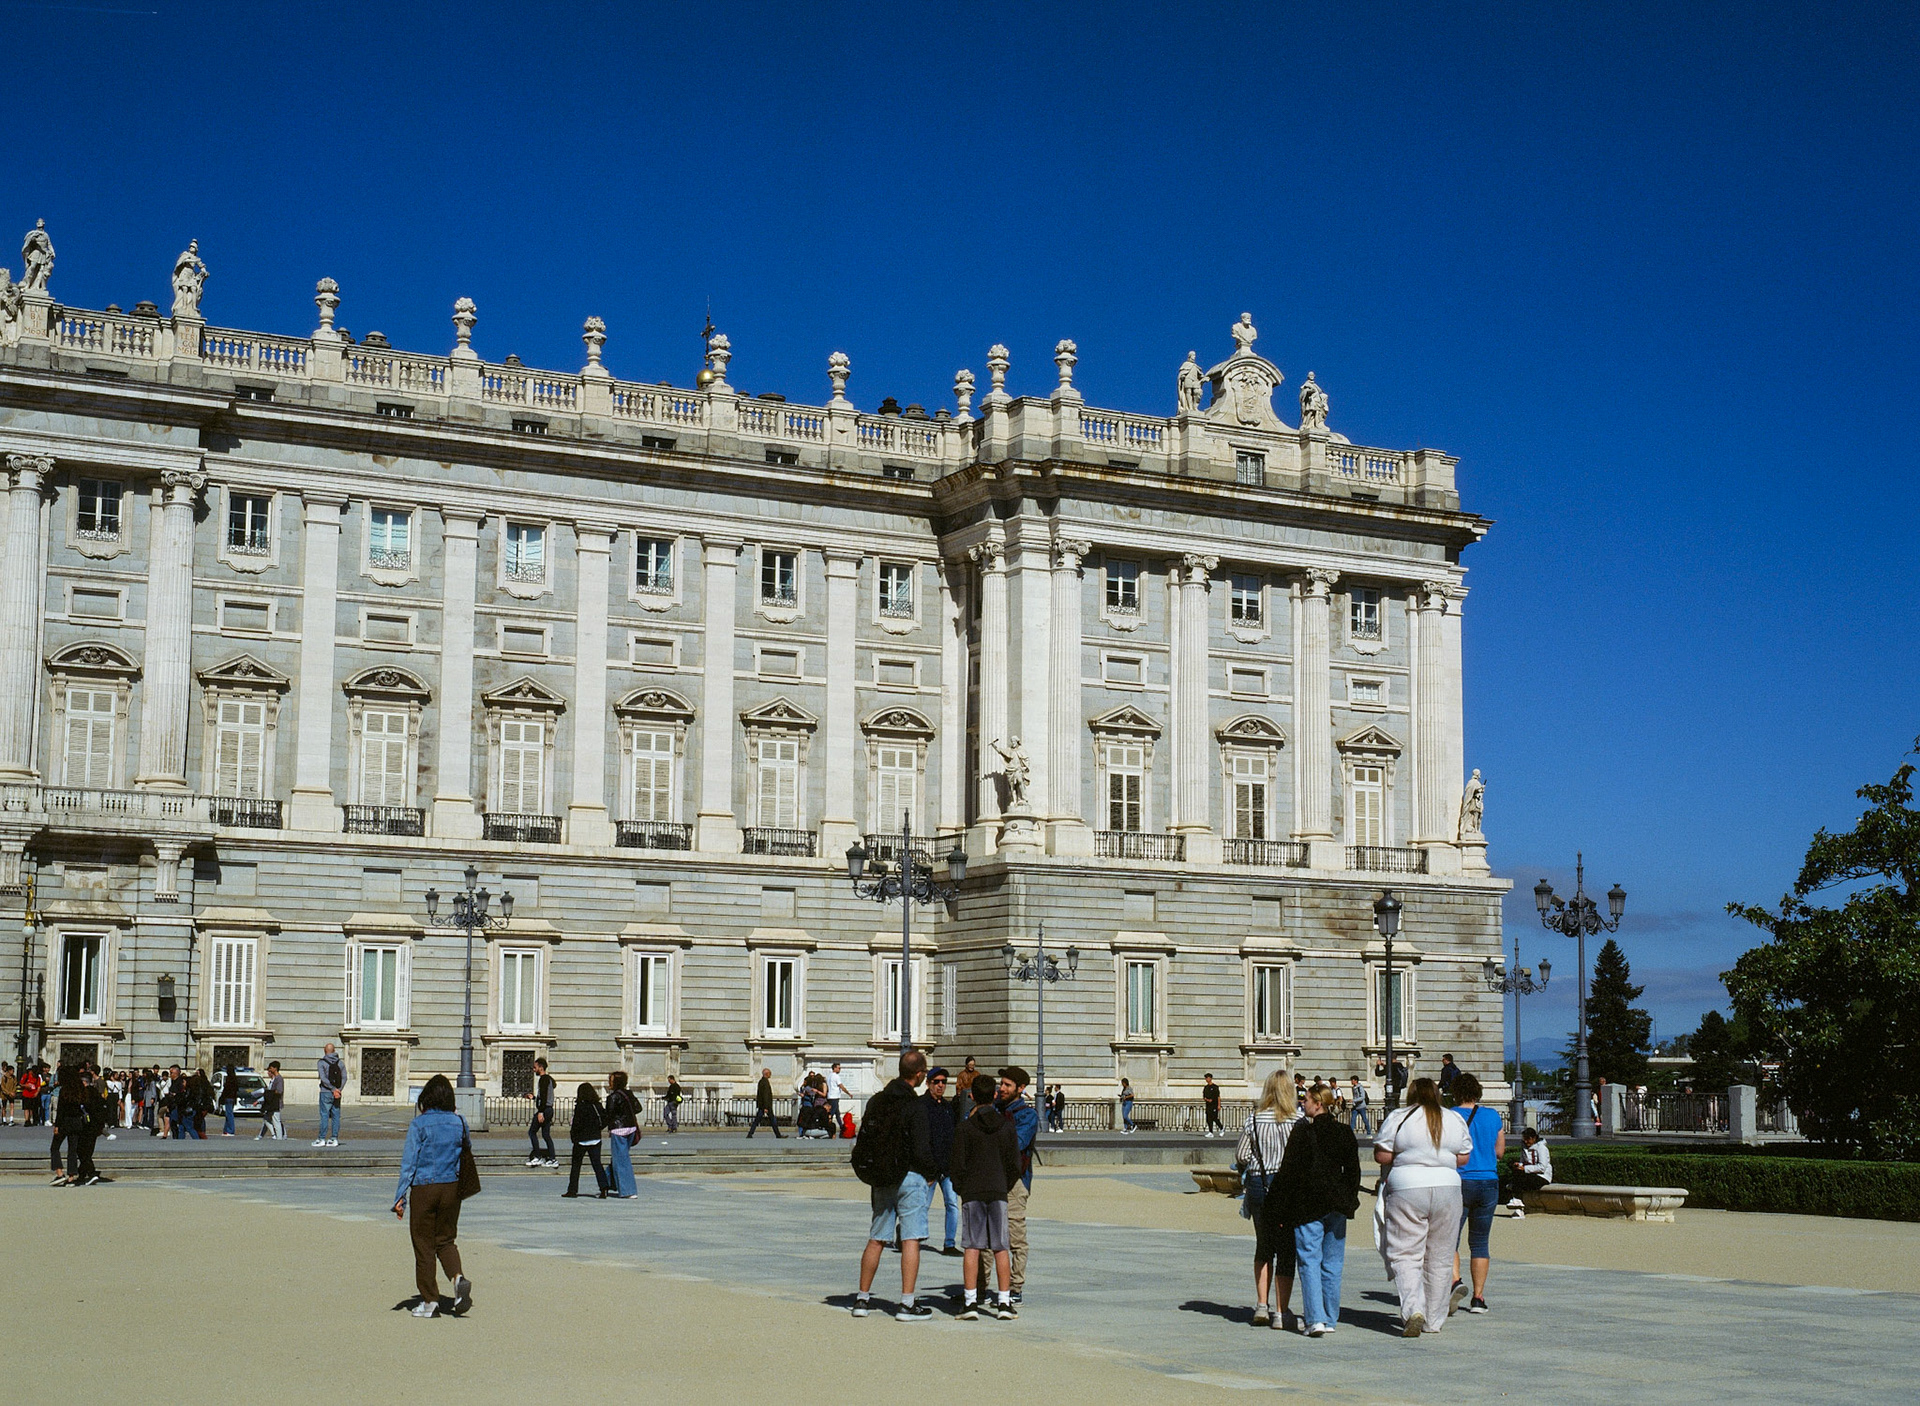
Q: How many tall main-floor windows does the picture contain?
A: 10